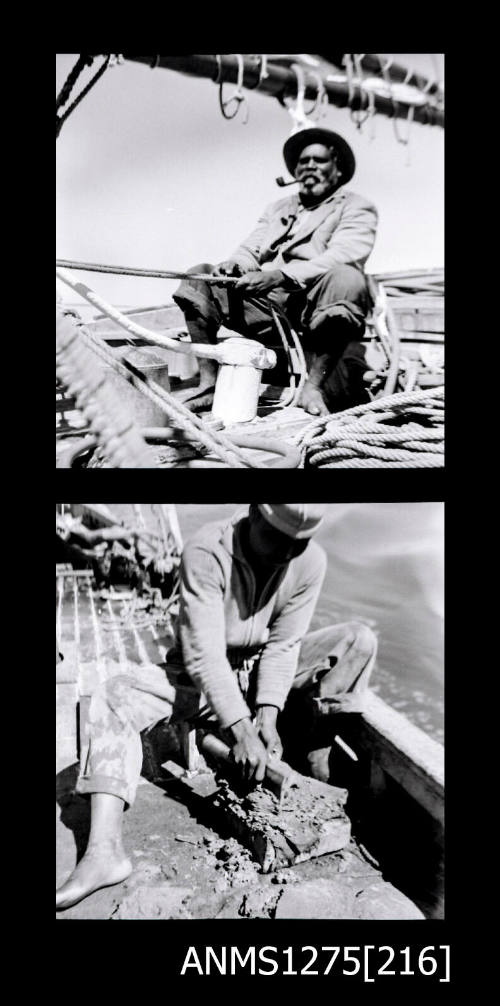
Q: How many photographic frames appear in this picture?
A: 2